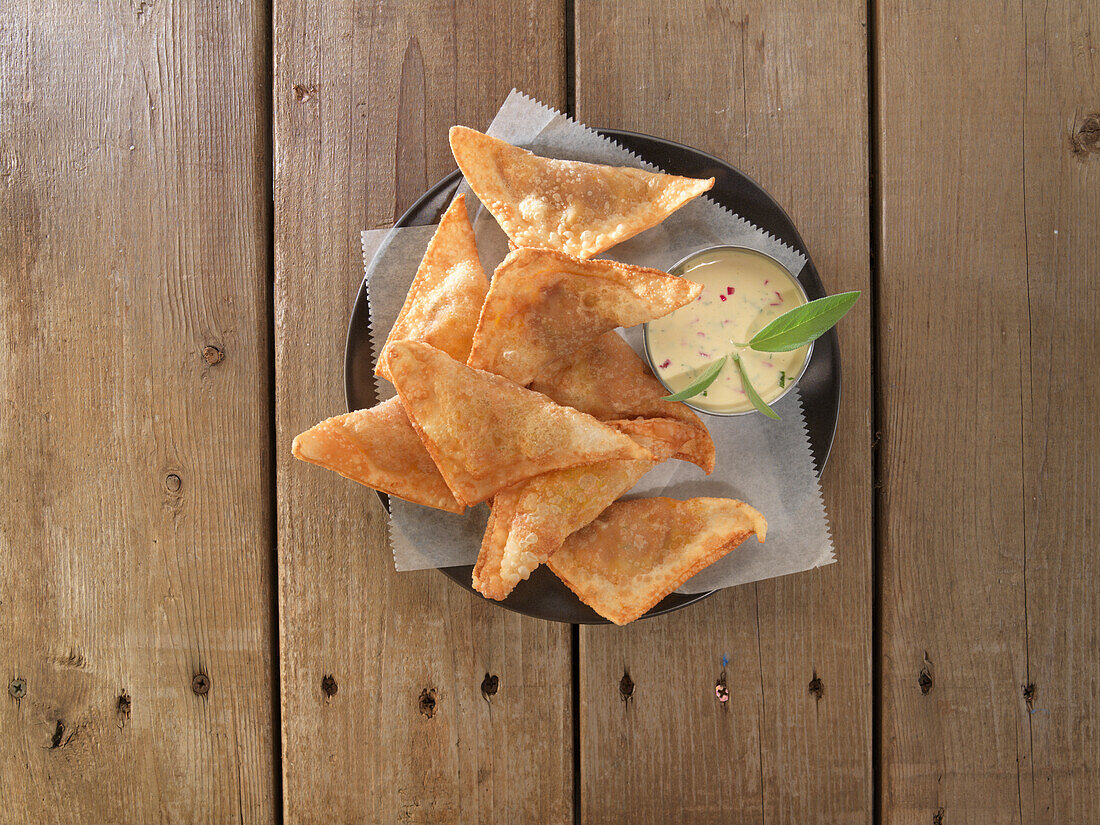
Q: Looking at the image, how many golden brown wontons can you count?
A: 8